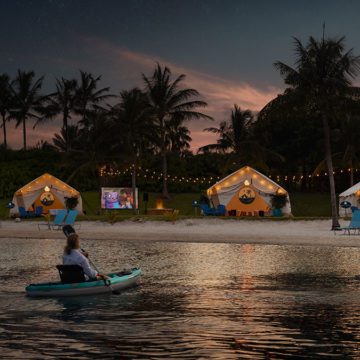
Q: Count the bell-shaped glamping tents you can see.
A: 3